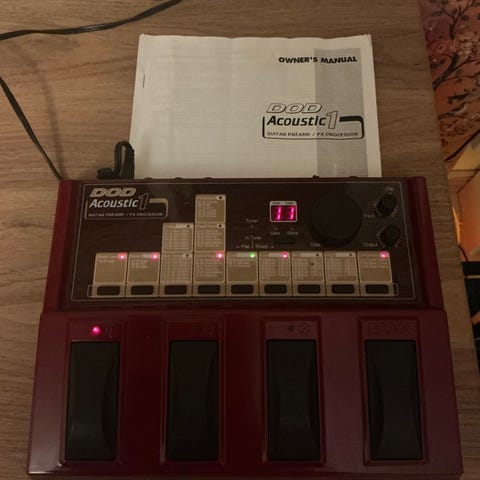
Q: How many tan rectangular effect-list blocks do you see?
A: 12